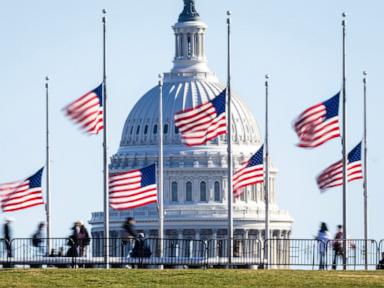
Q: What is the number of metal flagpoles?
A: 7